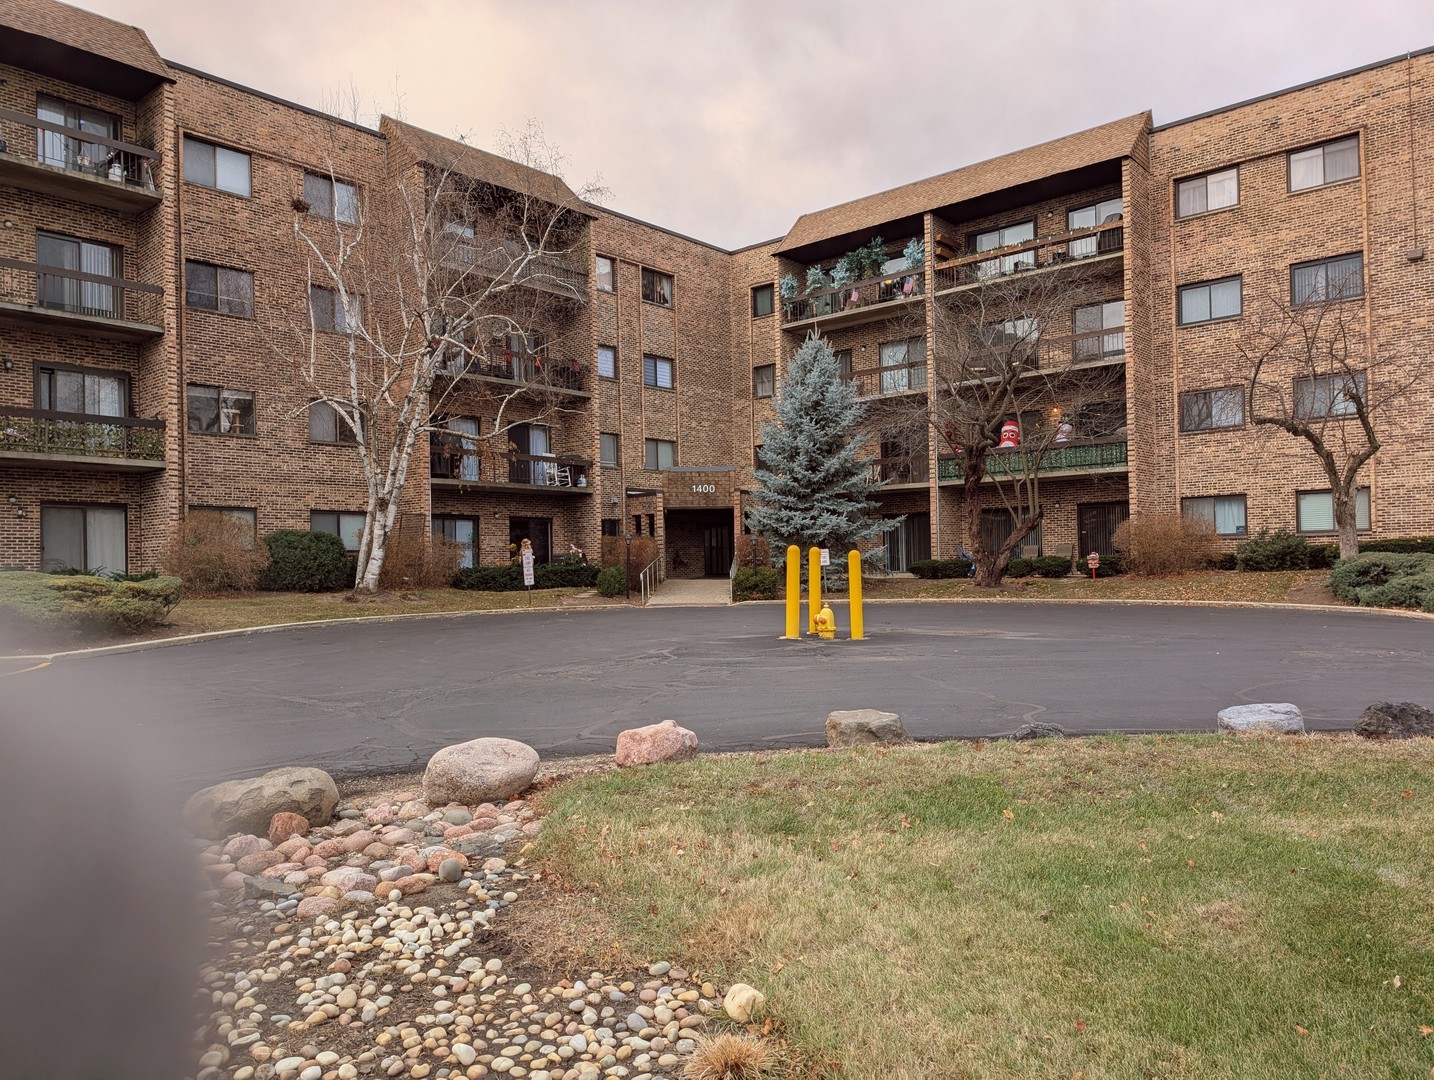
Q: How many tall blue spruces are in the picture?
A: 1